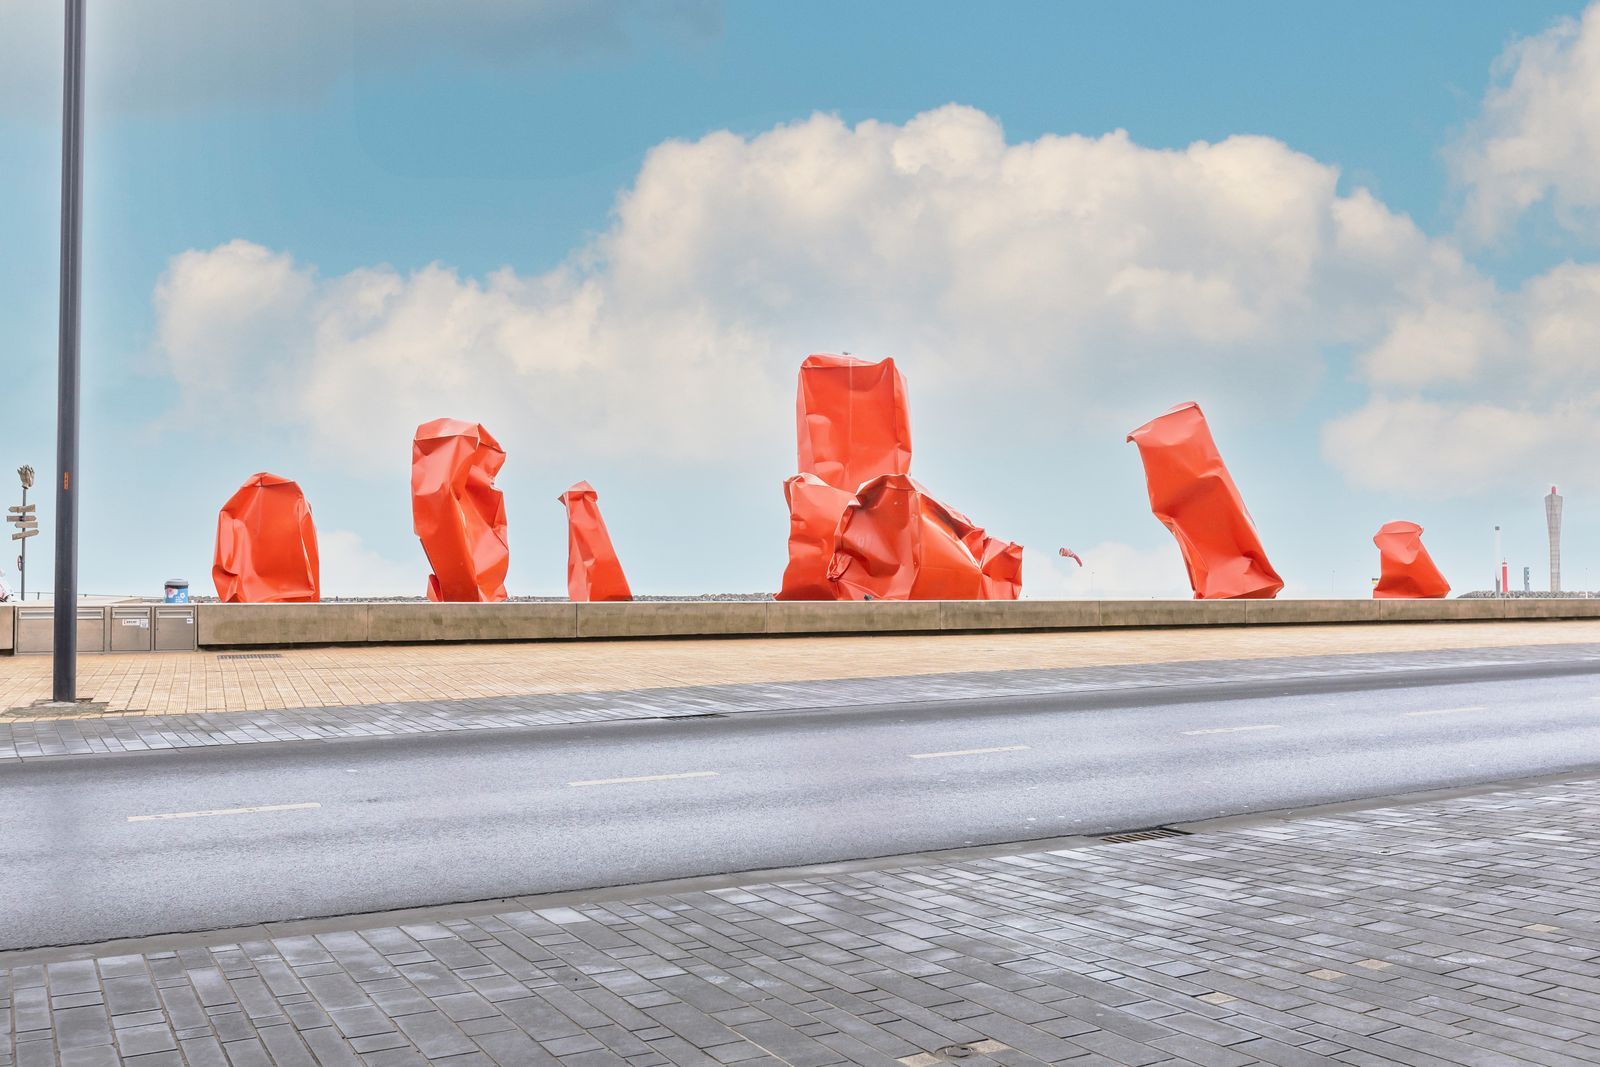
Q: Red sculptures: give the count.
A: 6